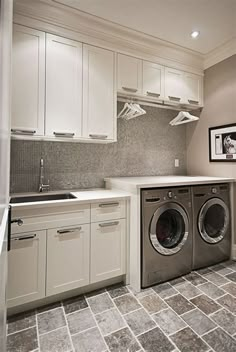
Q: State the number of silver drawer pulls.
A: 11